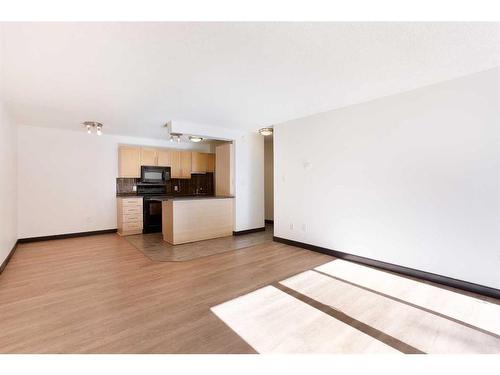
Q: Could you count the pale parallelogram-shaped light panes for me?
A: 3